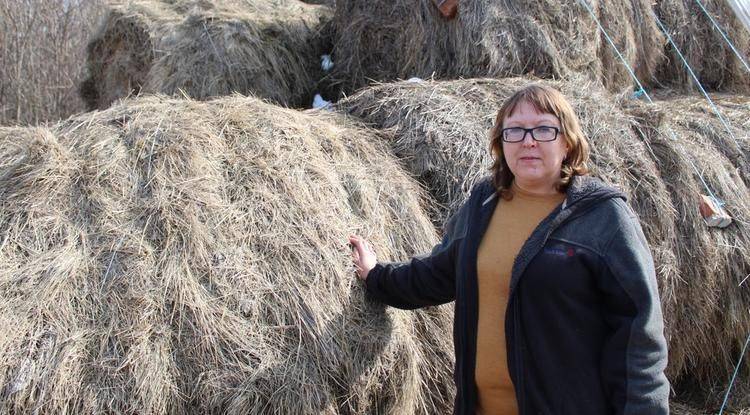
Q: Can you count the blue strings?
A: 4